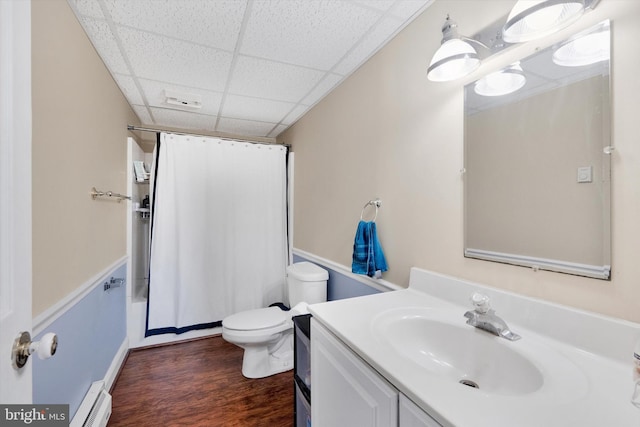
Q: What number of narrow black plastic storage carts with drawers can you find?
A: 1